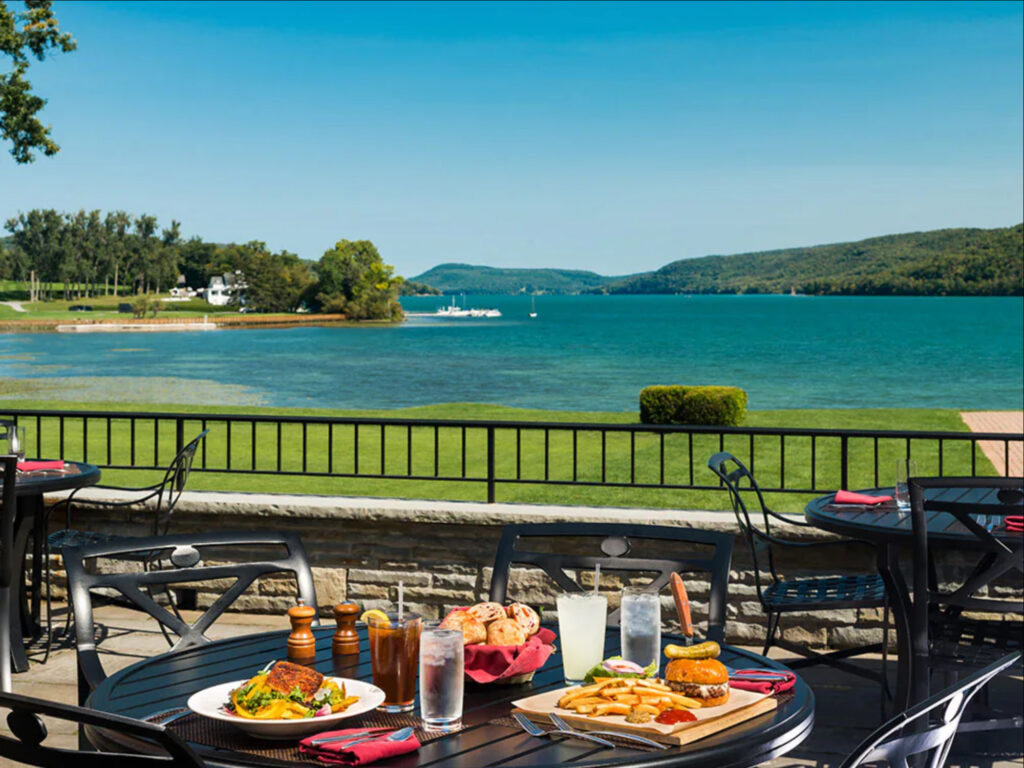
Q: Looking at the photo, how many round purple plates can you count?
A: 0